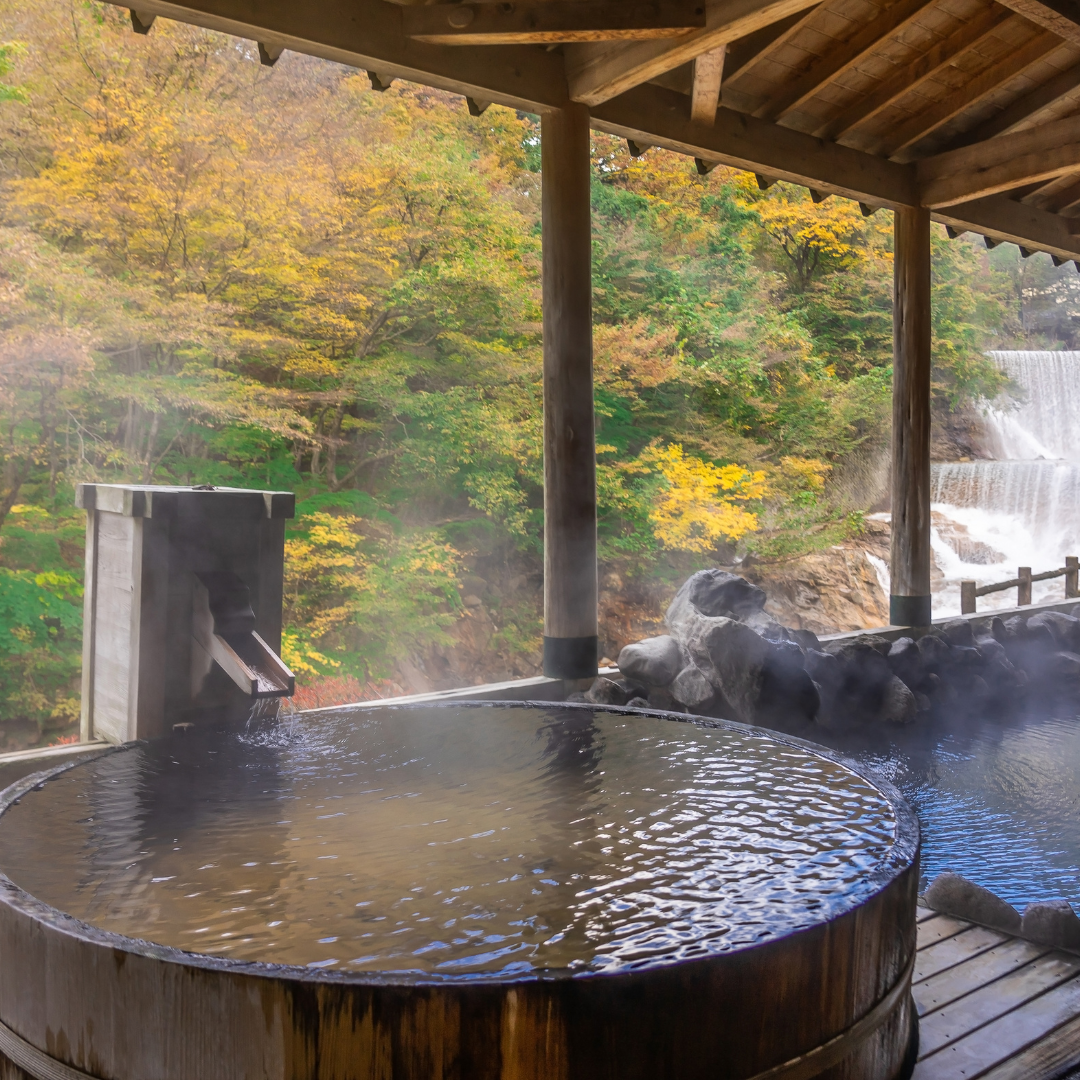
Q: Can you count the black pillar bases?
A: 2